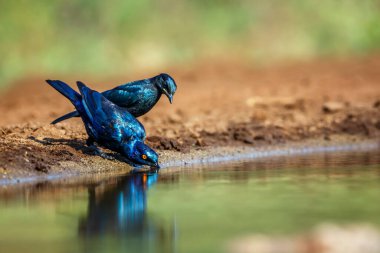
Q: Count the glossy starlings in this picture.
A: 2